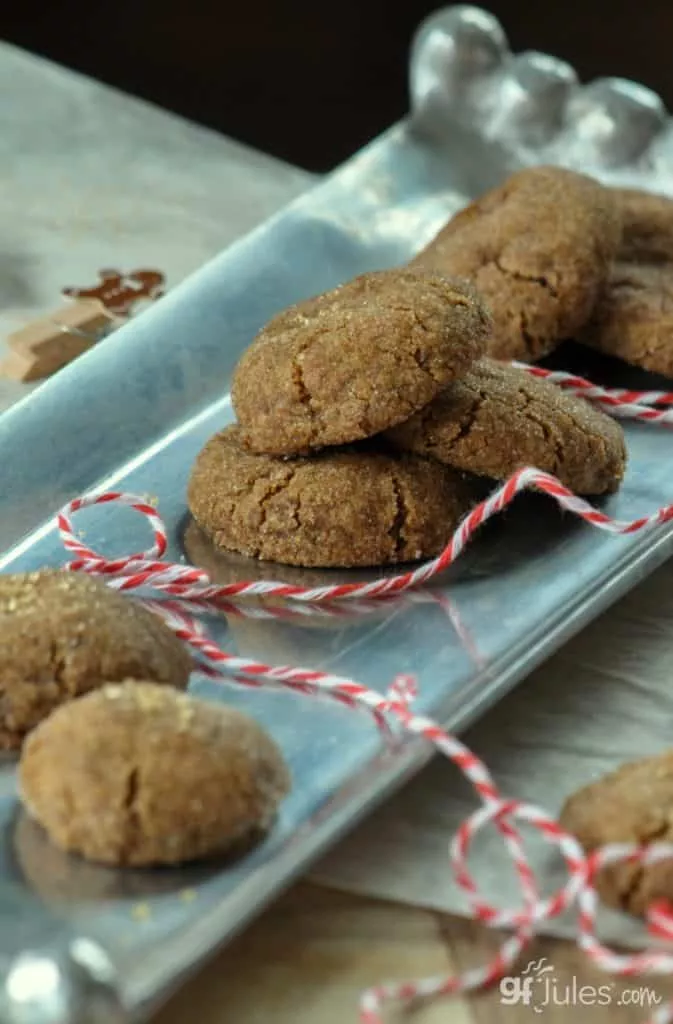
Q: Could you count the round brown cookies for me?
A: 9